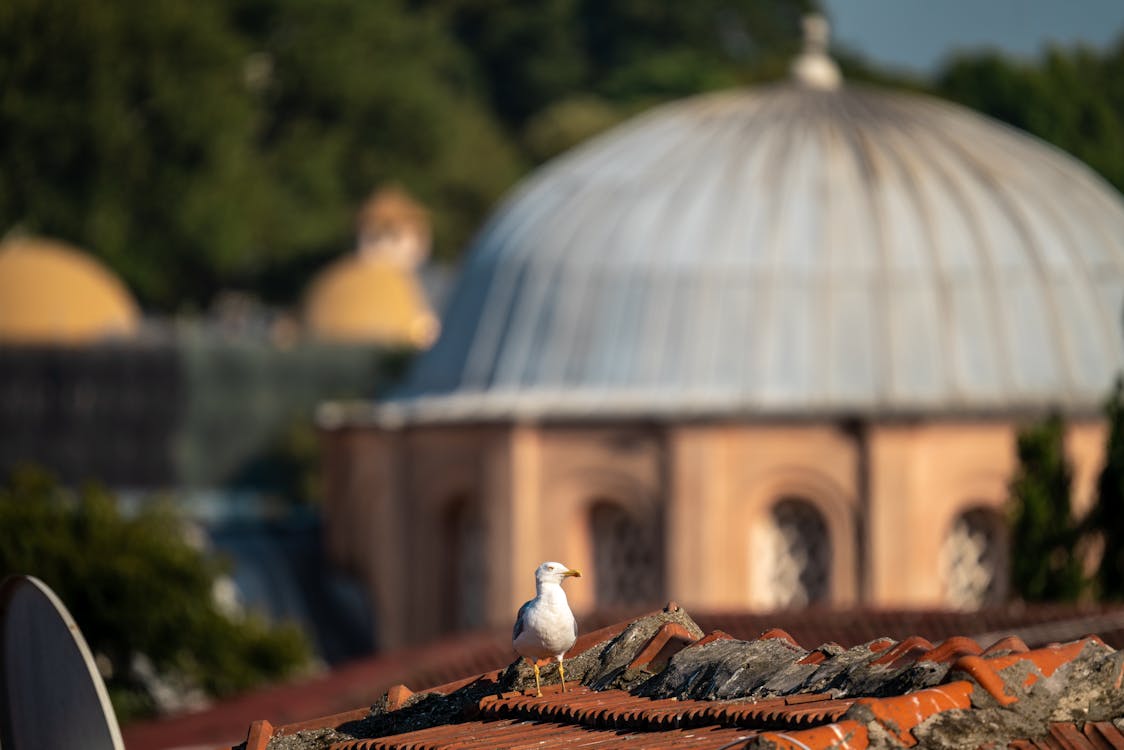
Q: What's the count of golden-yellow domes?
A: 2